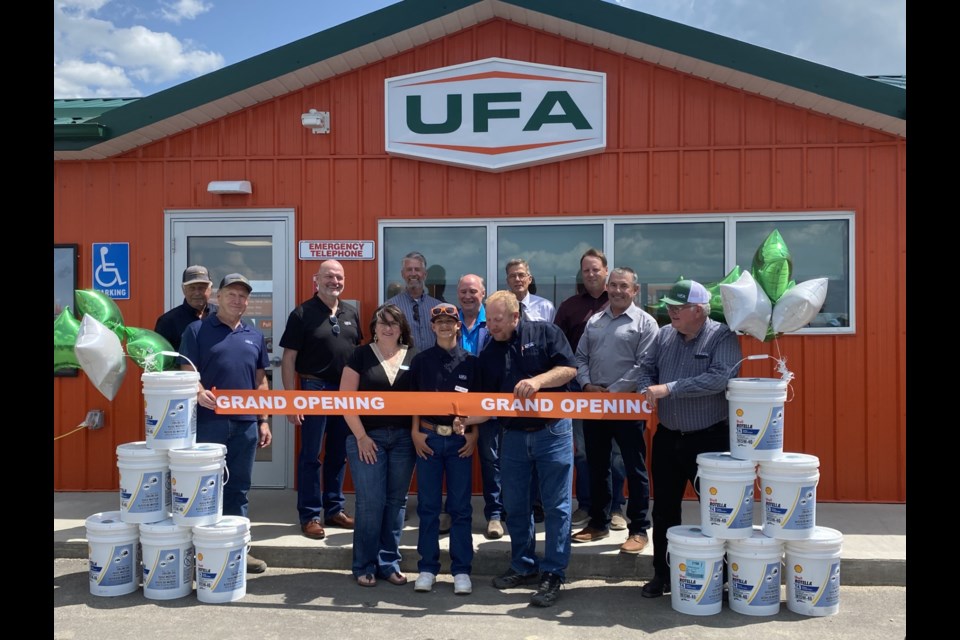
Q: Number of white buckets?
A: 12